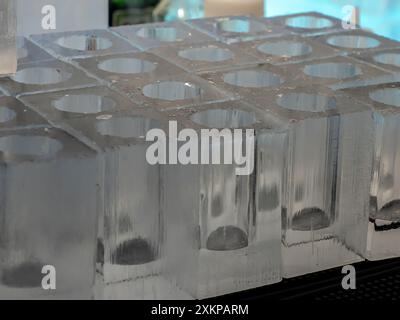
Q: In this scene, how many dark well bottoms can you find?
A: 5